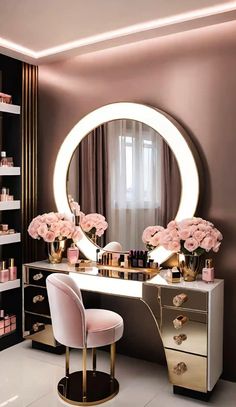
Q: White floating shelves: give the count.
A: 5